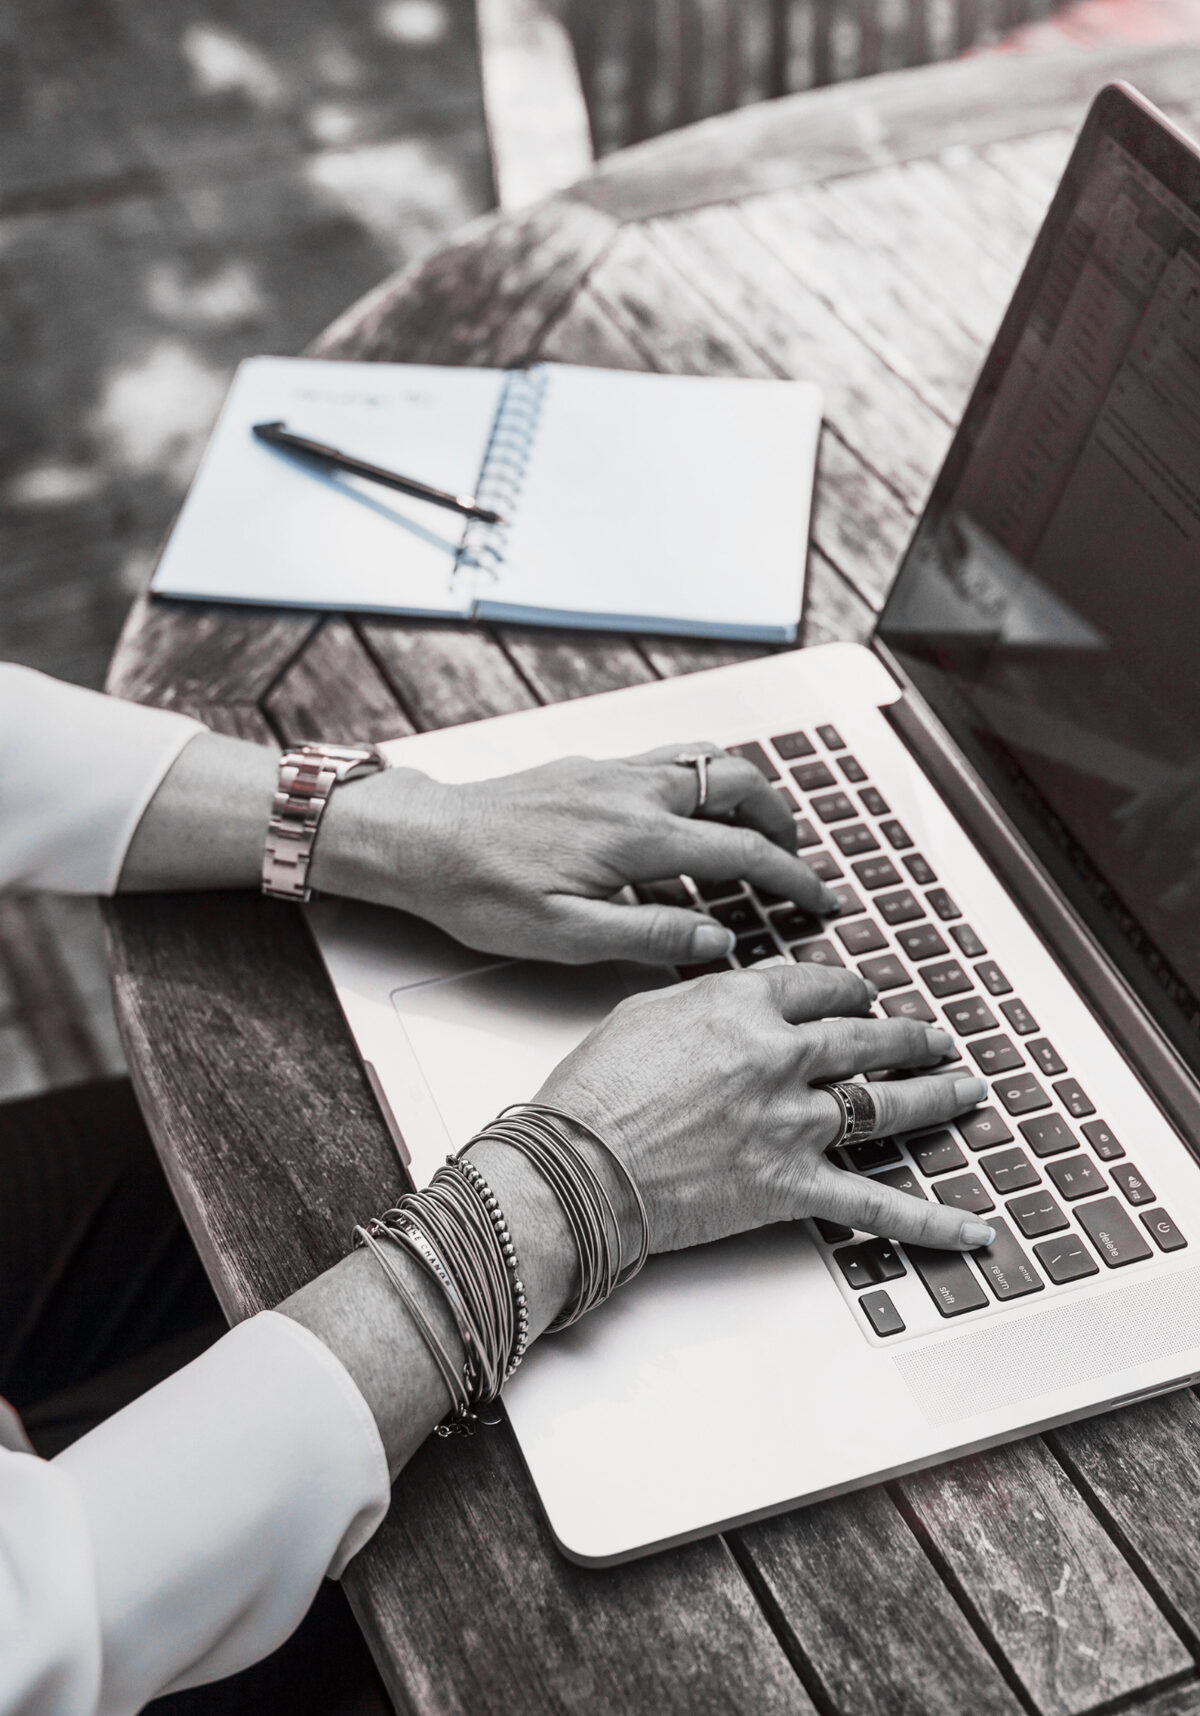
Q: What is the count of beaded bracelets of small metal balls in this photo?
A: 1